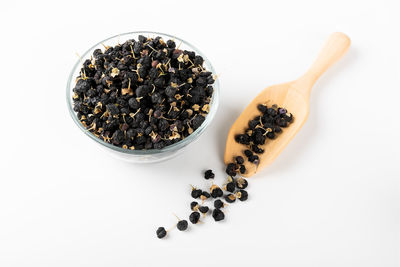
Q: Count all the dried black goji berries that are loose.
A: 15